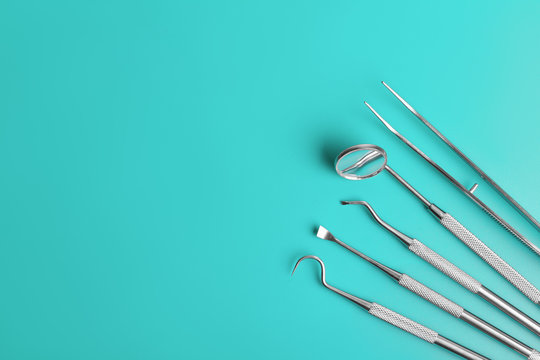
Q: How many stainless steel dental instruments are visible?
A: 5